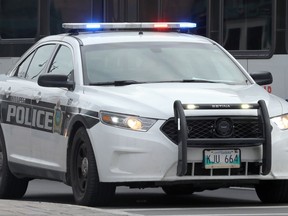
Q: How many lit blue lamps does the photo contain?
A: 2